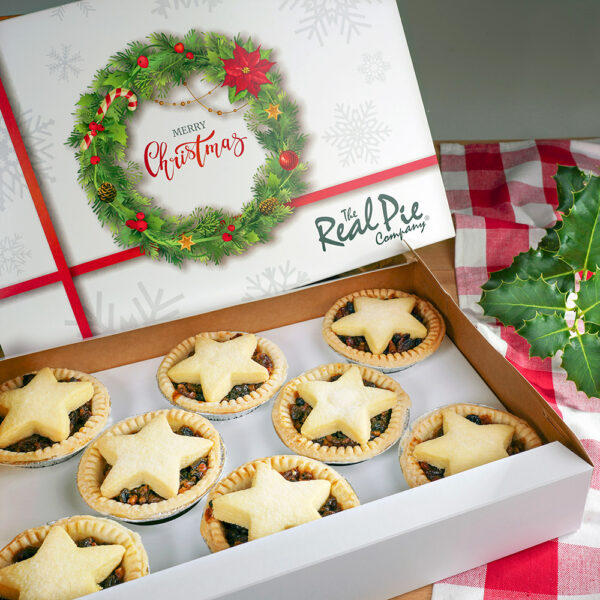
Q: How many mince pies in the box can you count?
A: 8